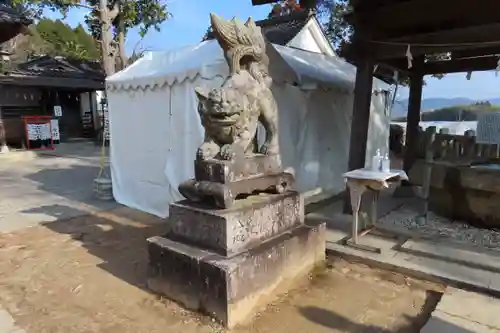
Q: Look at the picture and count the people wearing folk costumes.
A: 0